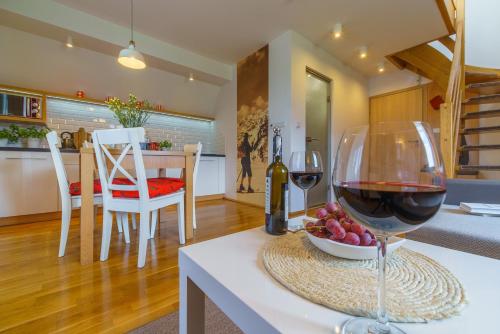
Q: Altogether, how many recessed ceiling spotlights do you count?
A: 5